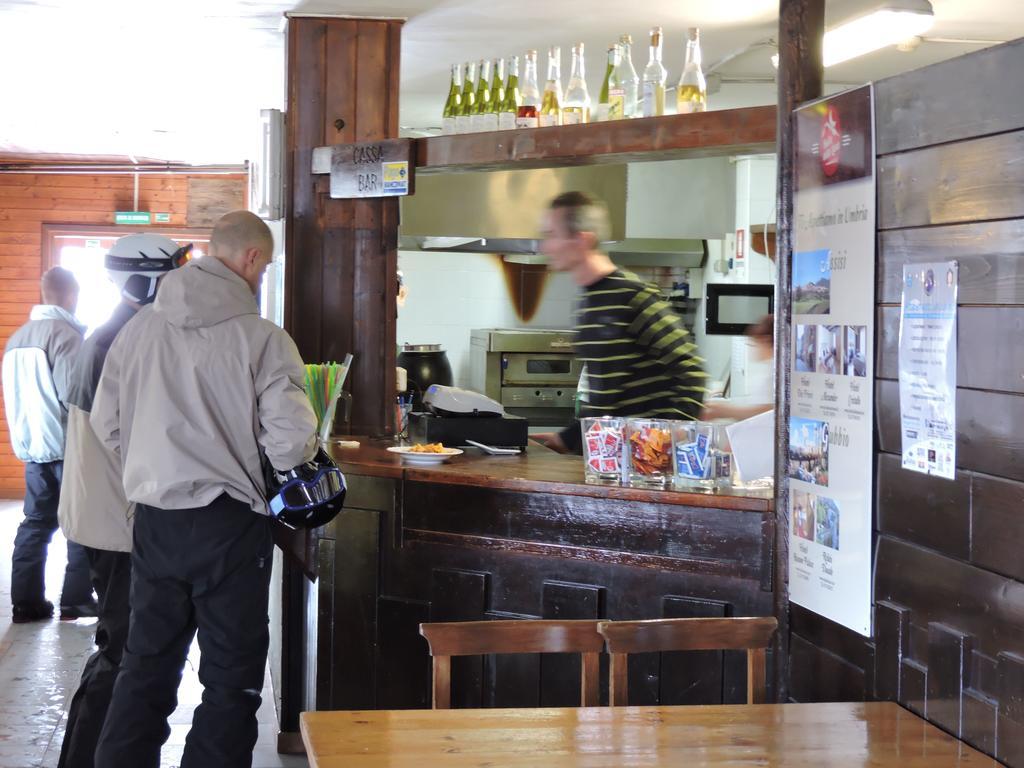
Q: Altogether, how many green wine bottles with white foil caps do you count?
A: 6